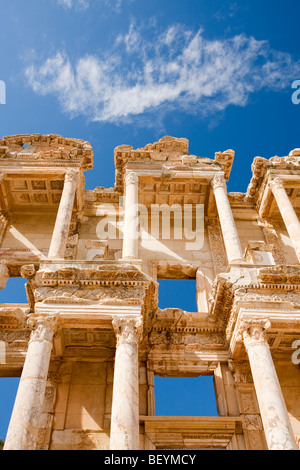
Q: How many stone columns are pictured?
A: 7